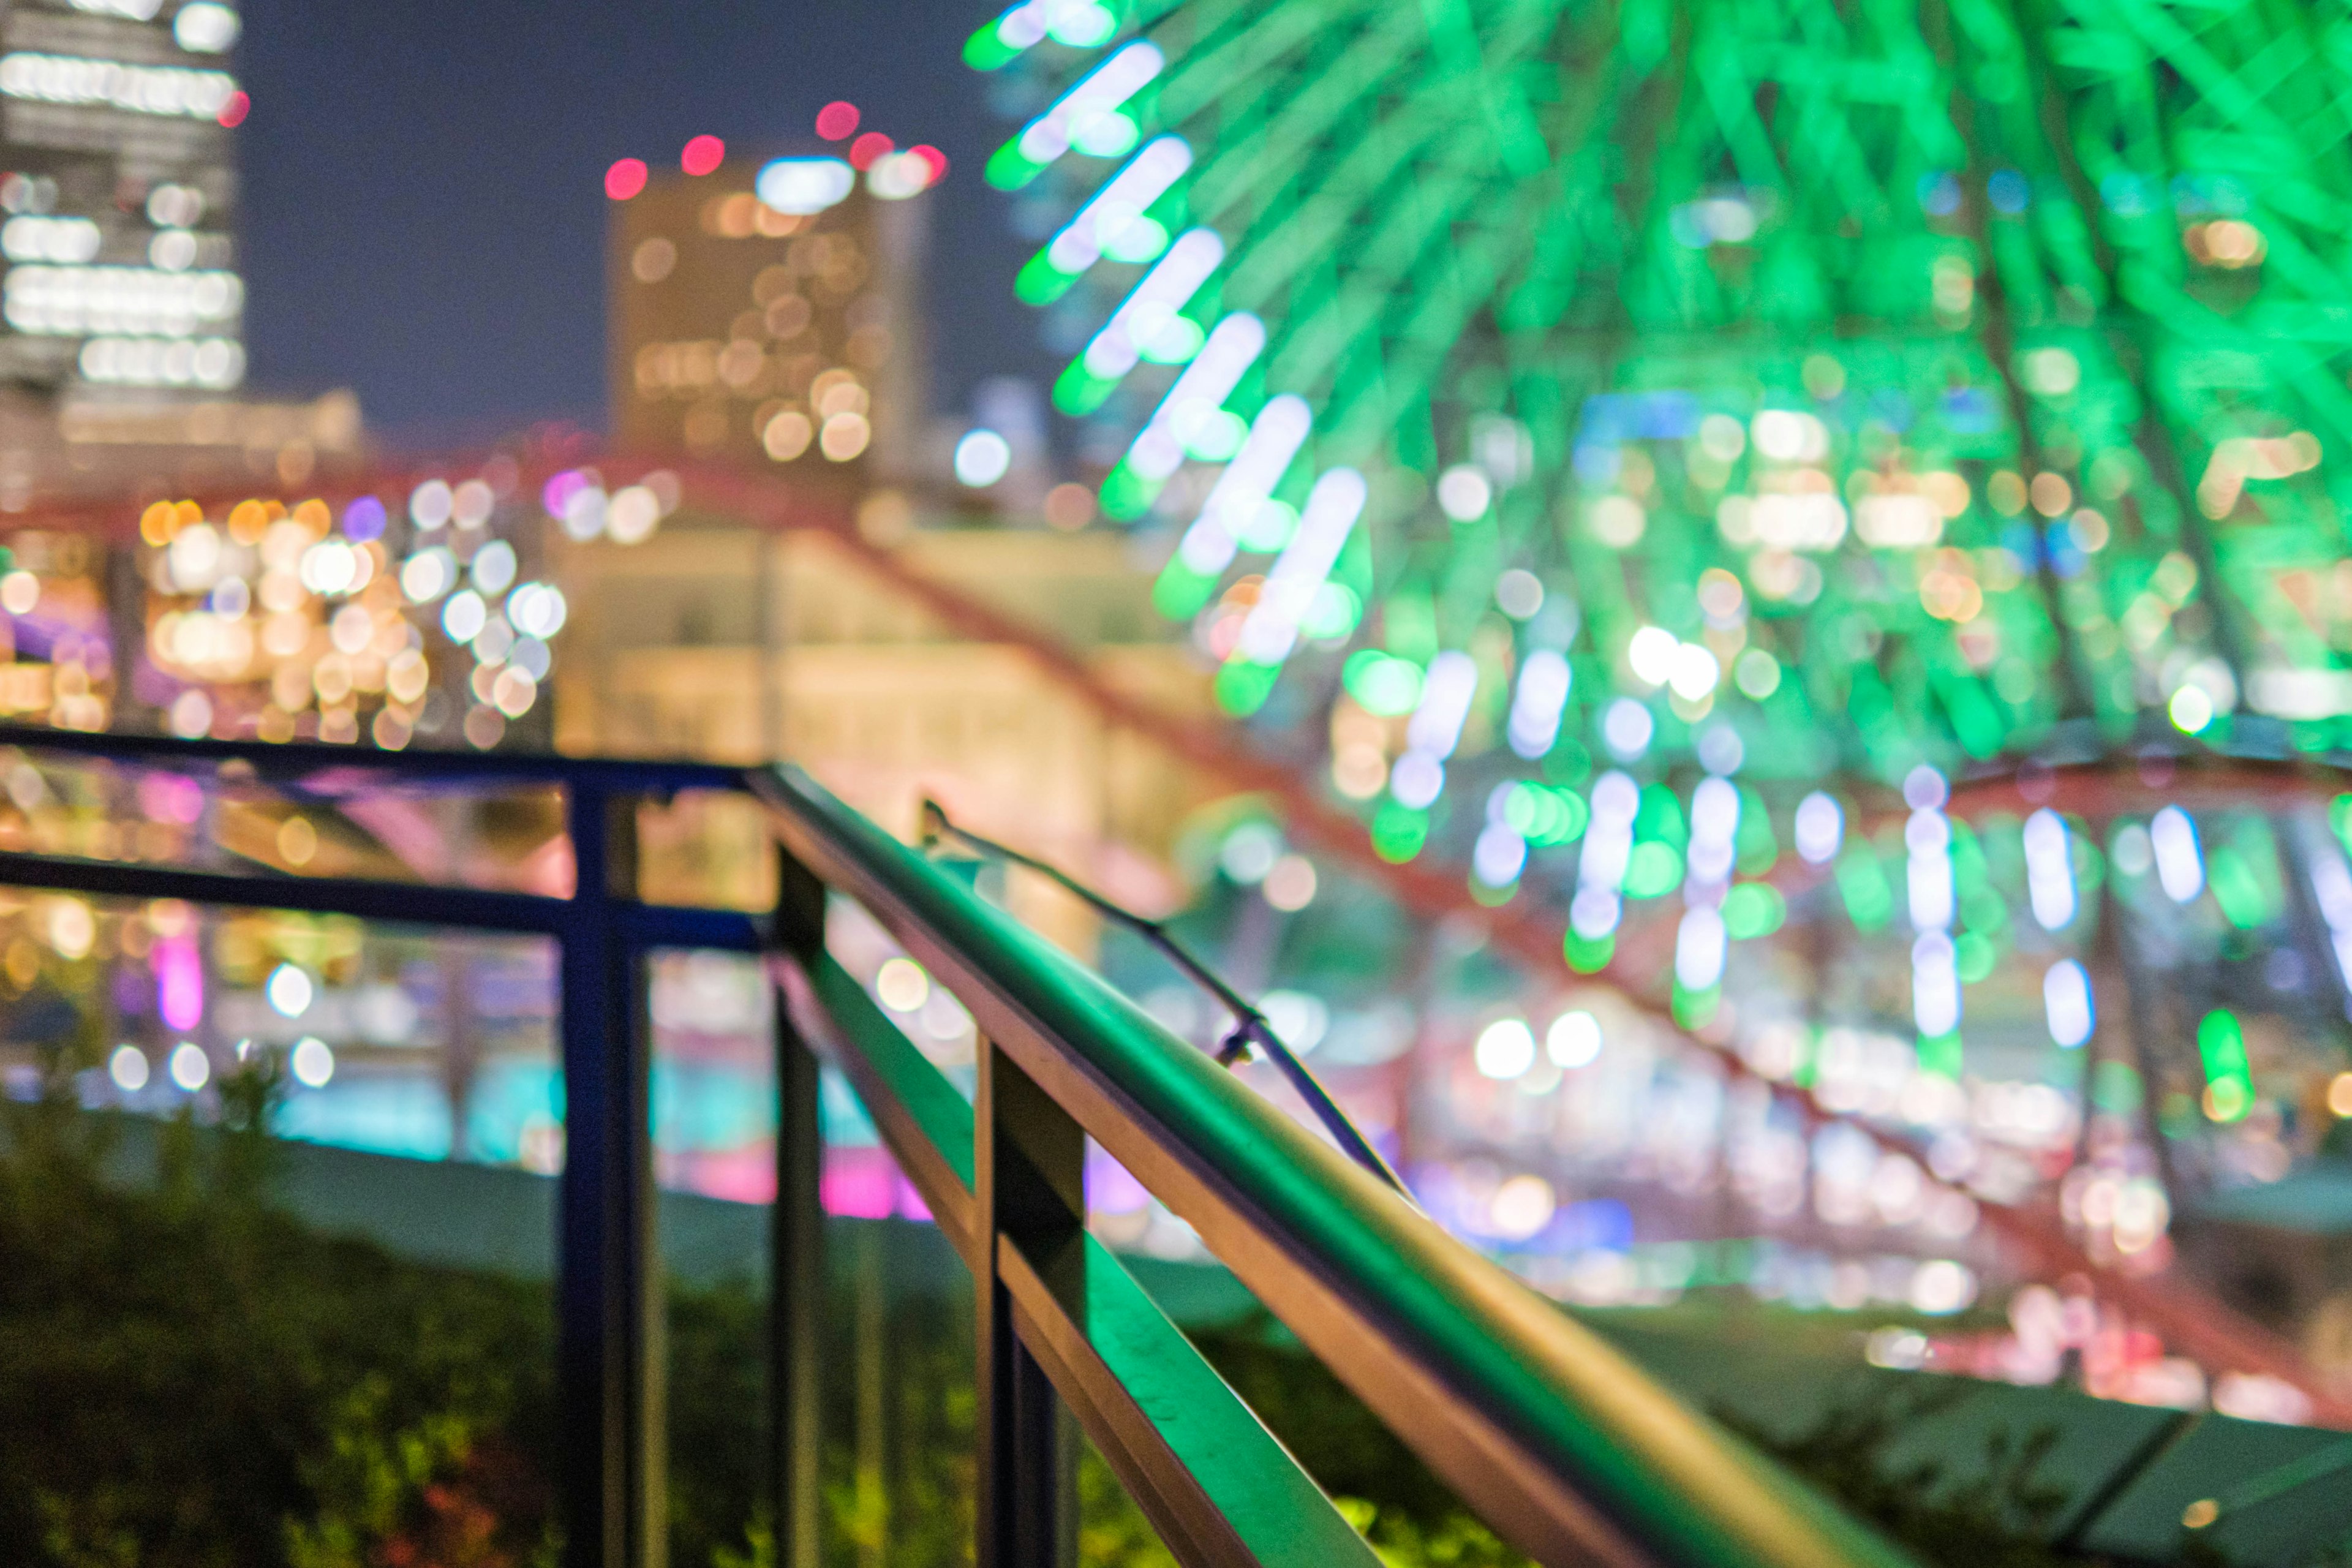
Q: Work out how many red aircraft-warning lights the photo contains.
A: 6